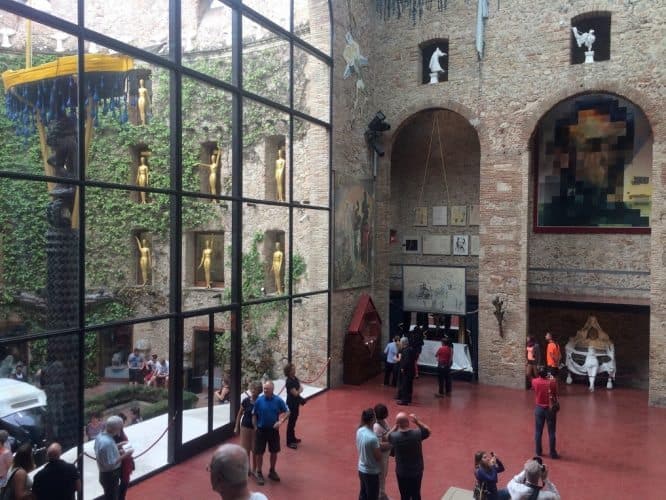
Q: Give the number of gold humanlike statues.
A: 7